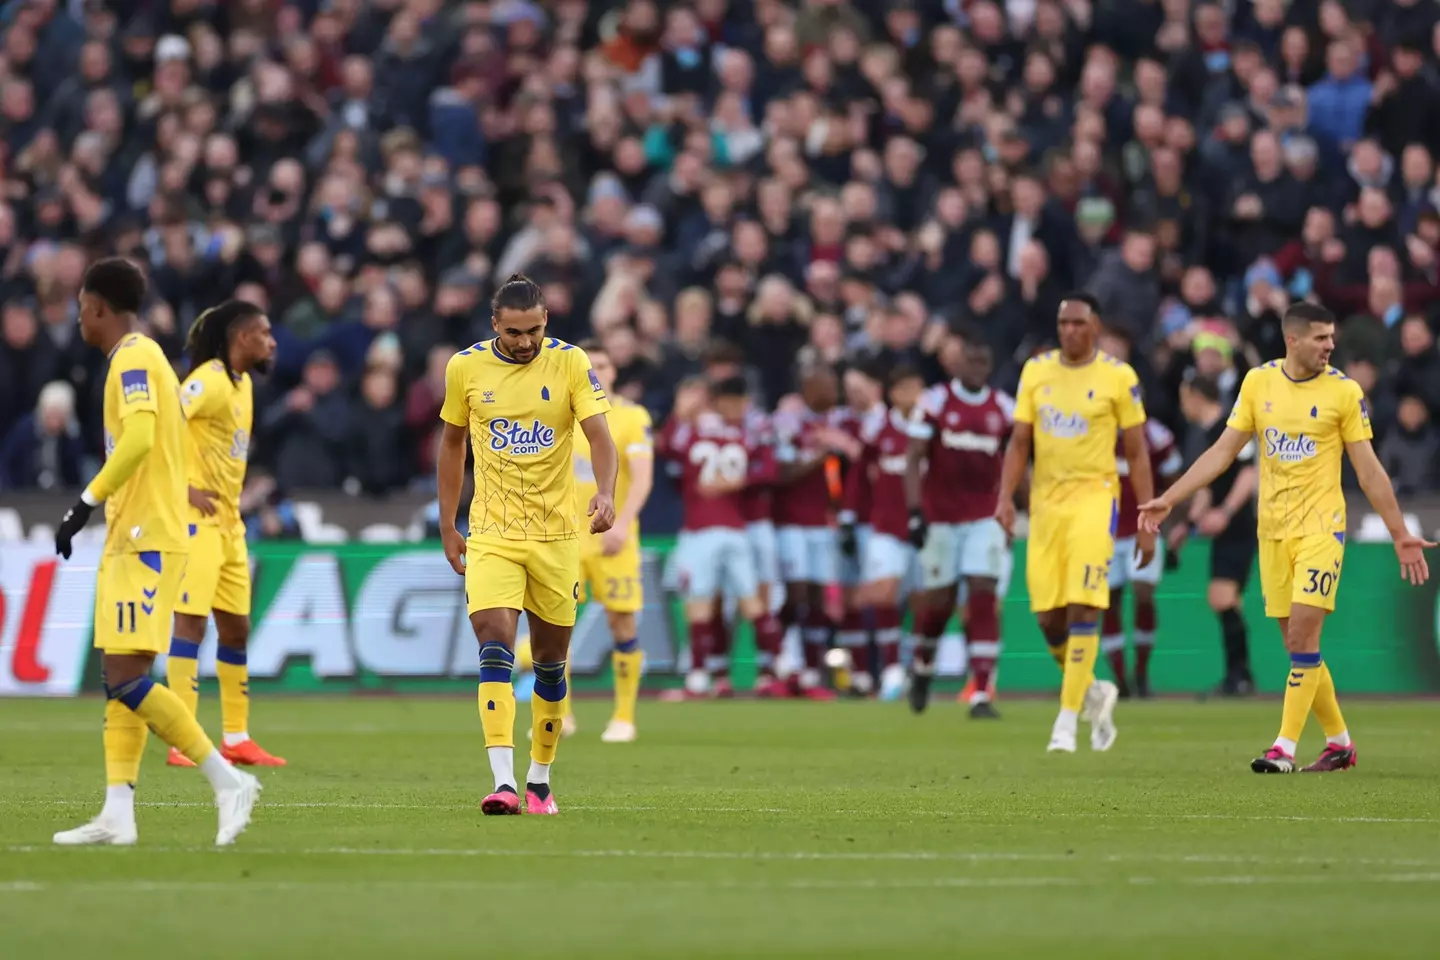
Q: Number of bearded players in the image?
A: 2